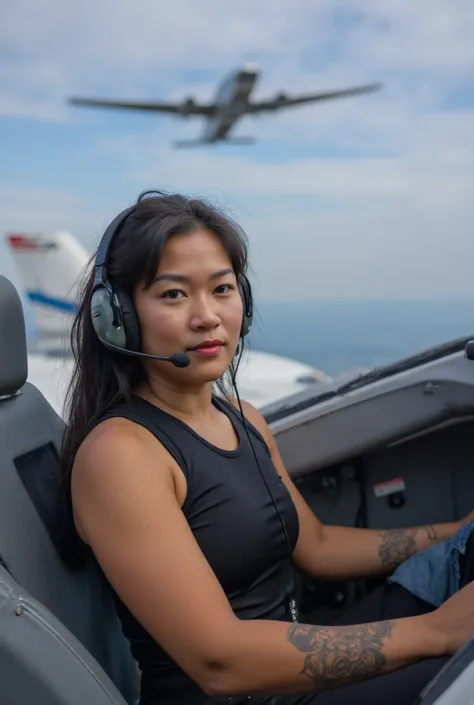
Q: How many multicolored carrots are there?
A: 0